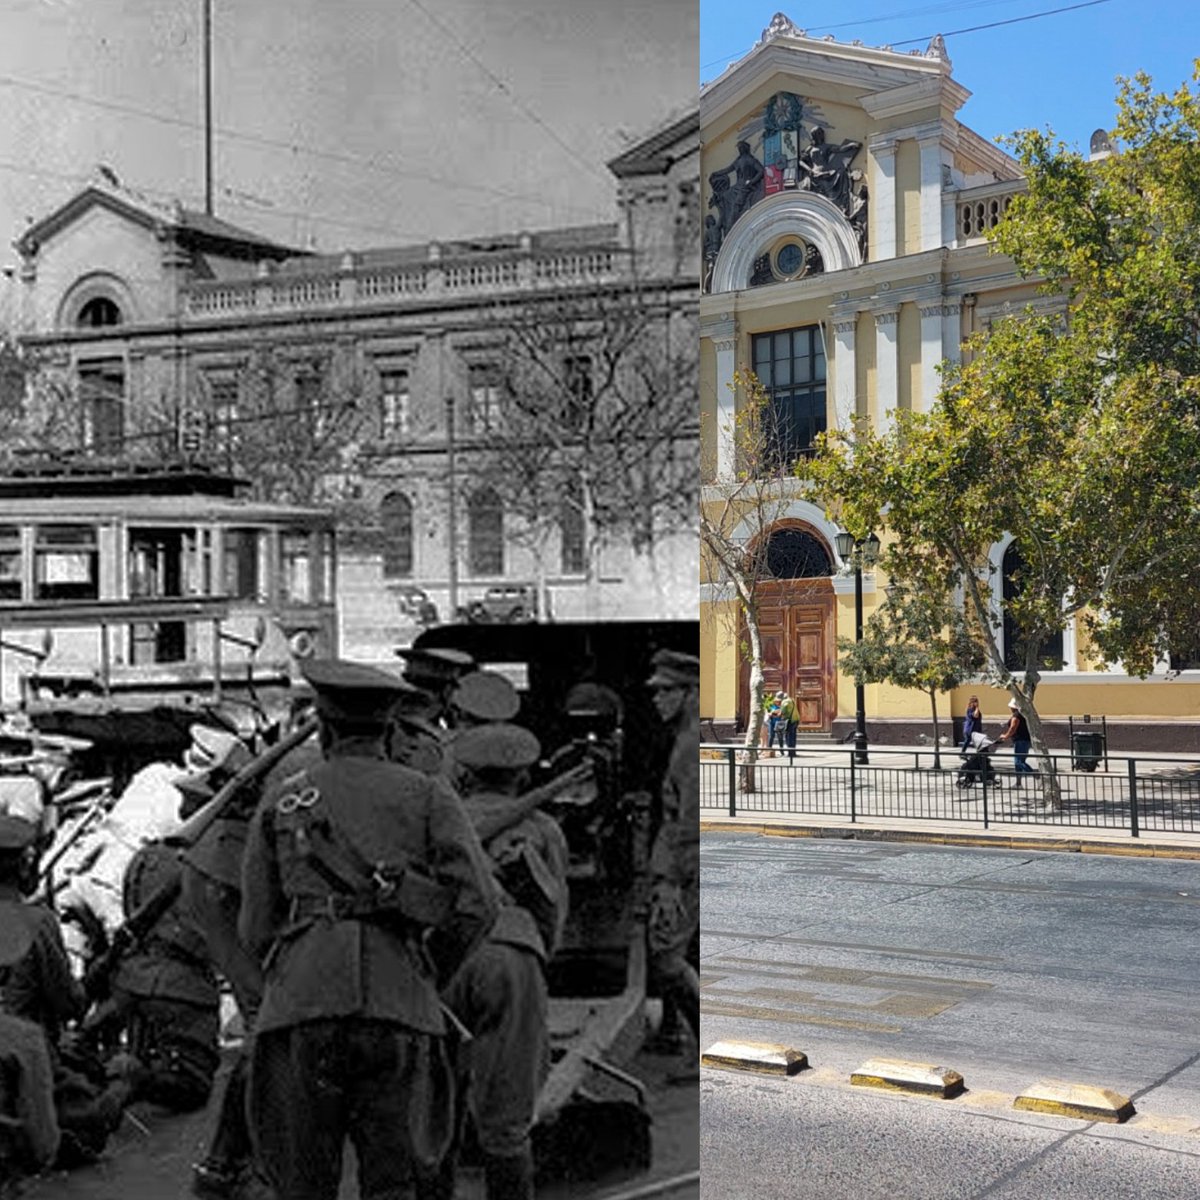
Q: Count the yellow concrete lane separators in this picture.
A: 3